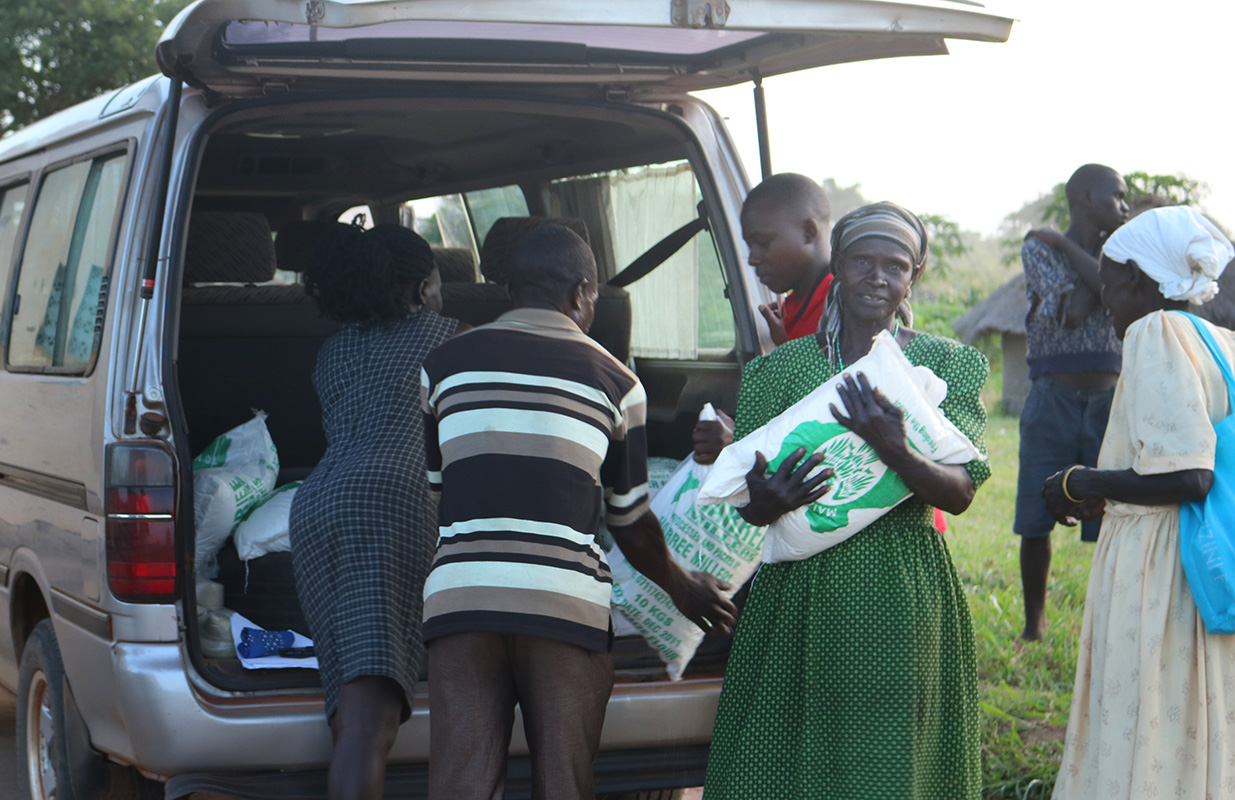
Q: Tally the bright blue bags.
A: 1